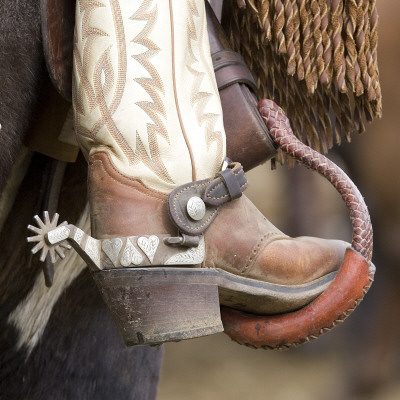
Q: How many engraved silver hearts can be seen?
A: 3